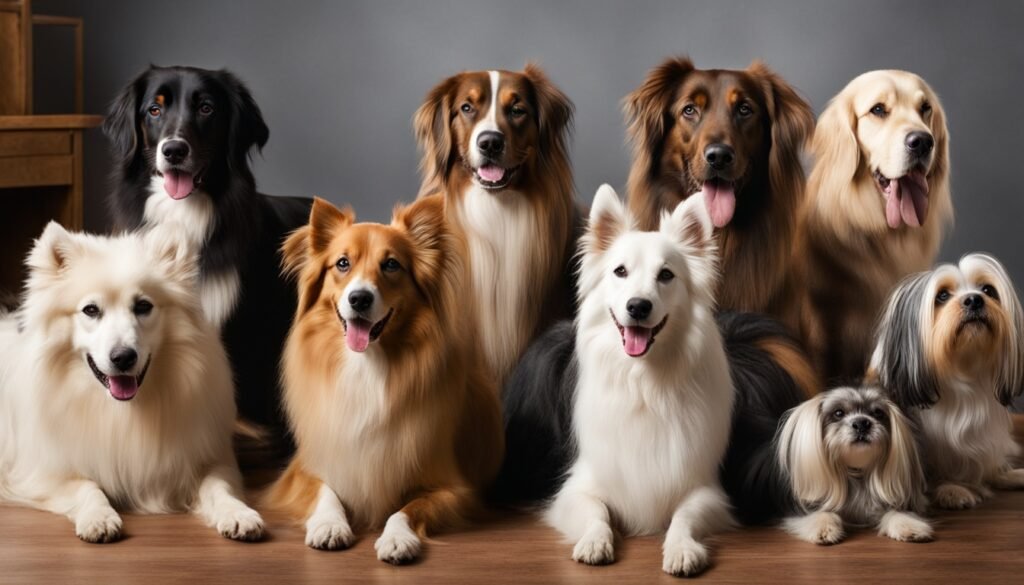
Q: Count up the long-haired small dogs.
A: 2